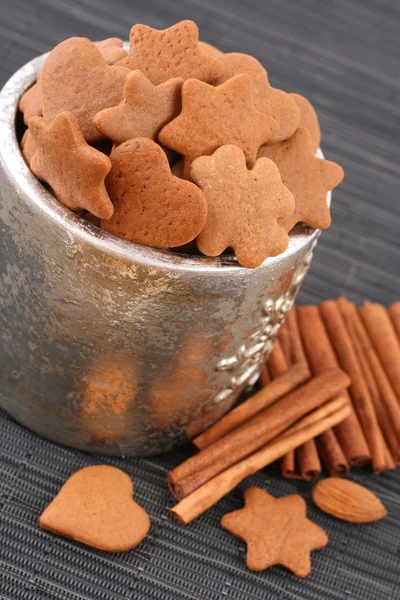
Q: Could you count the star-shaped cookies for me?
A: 6